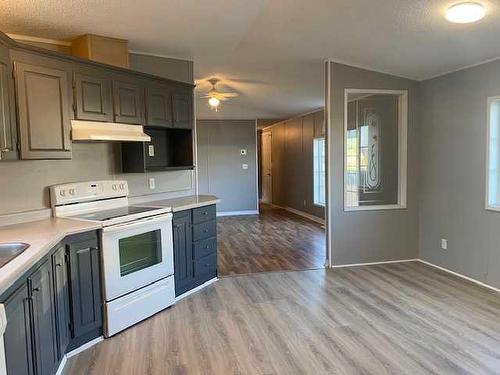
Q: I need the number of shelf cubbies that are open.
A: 1